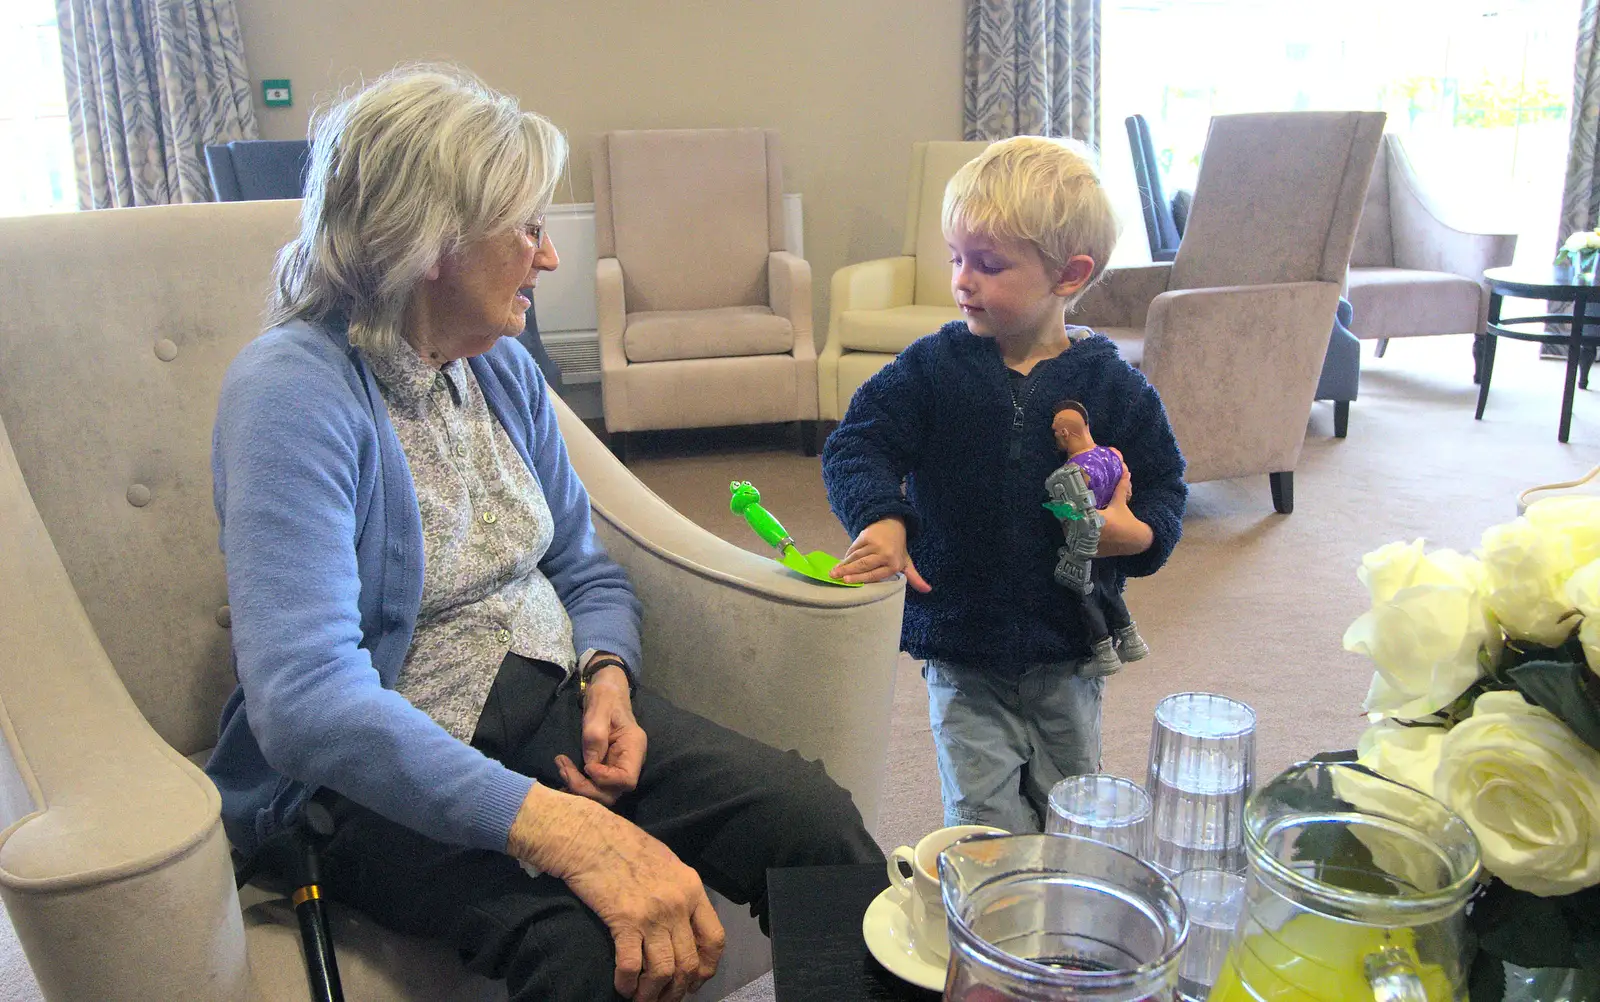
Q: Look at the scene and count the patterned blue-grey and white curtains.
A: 3